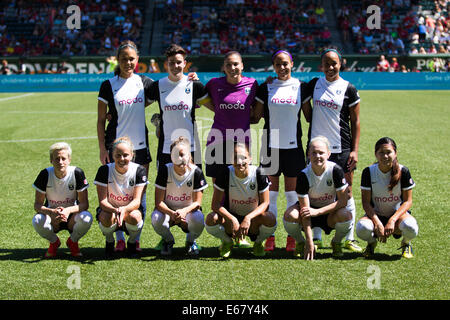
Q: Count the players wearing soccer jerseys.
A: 11